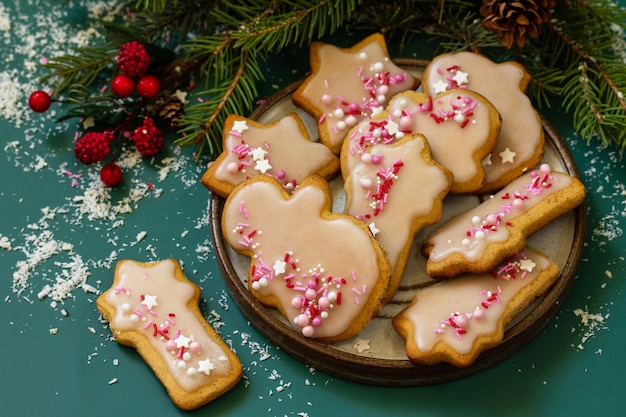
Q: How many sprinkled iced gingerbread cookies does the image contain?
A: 9